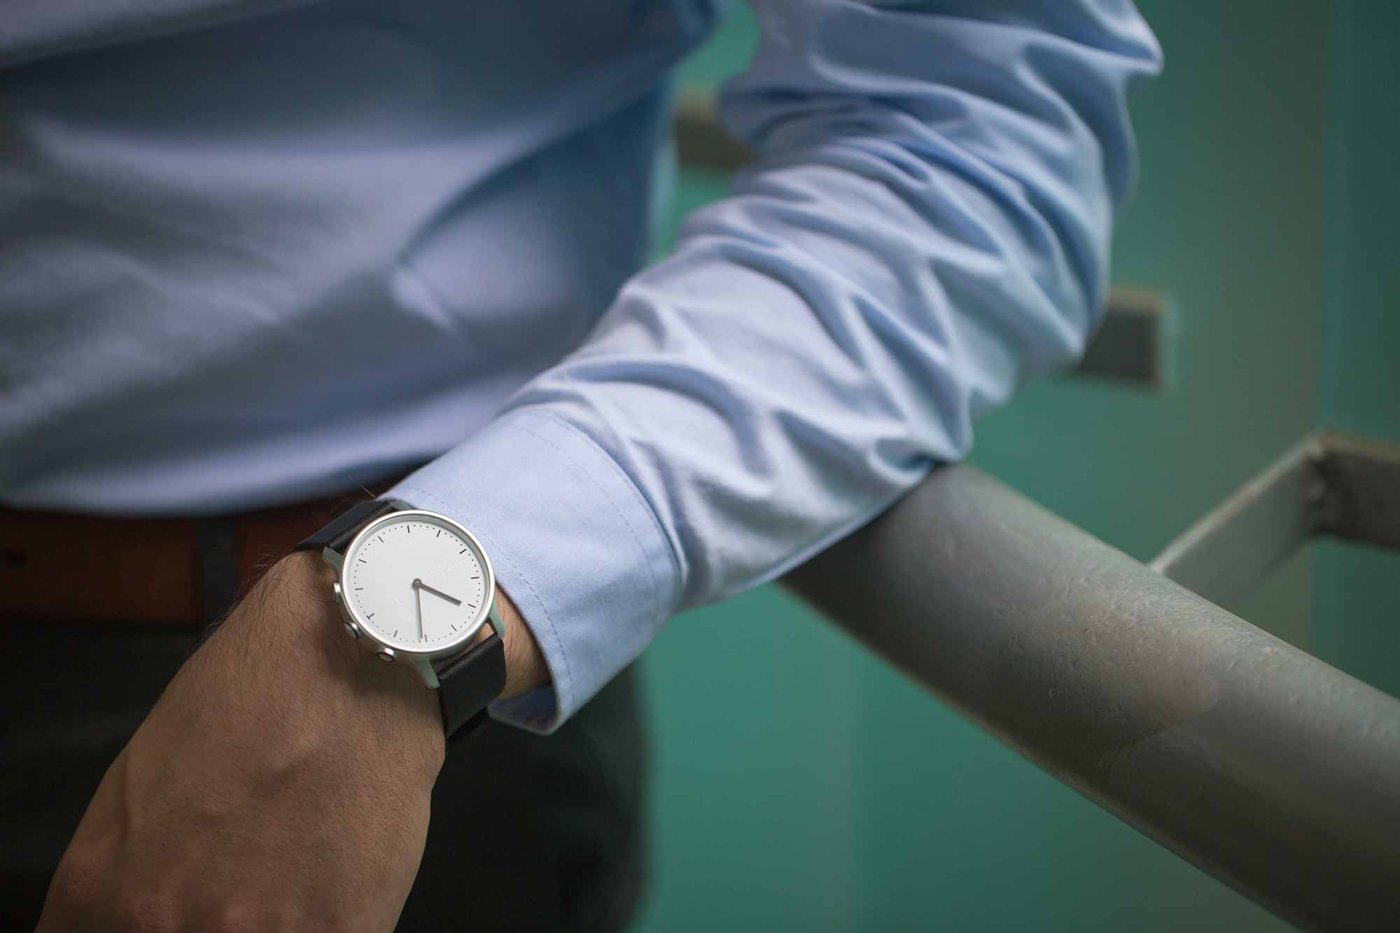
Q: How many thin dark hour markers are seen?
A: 12